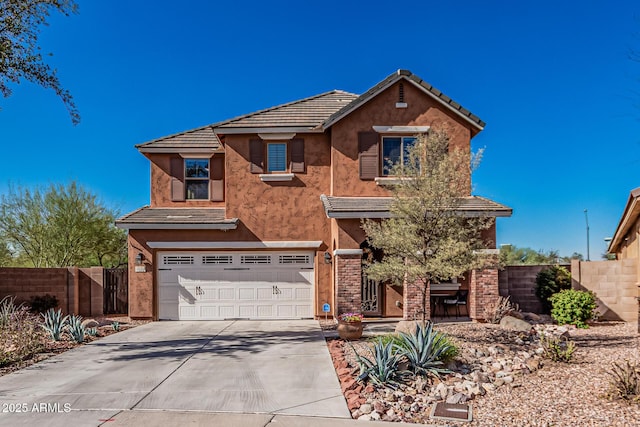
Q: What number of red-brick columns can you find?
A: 3